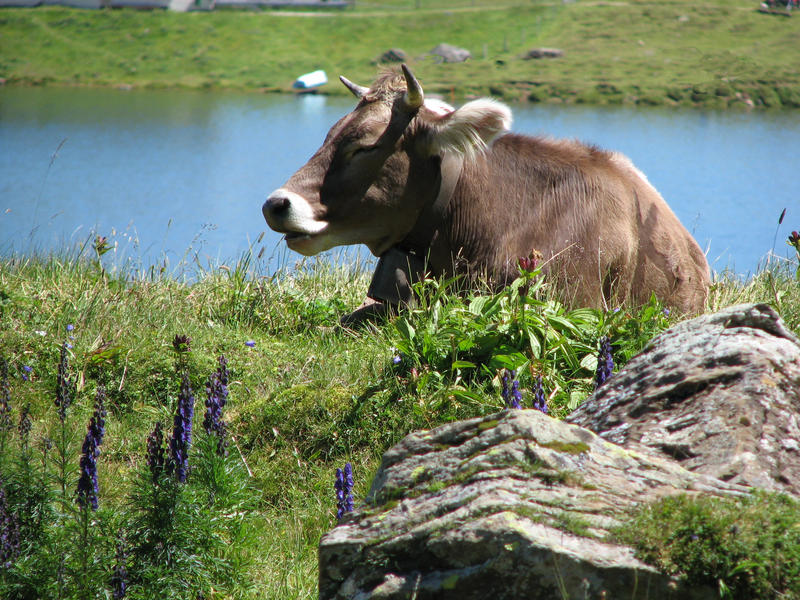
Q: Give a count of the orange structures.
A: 0